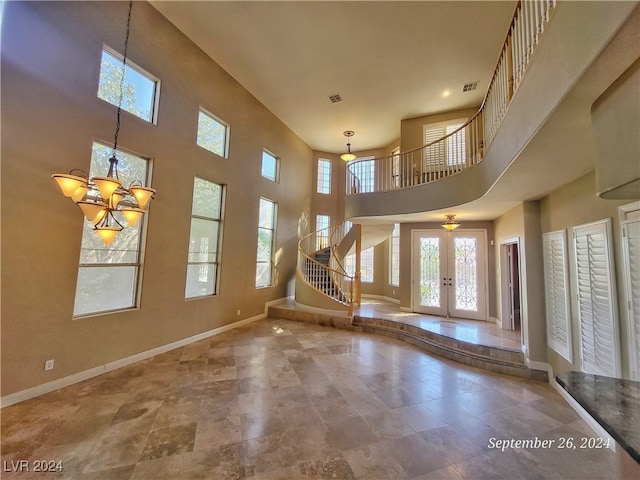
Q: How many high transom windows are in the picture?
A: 3